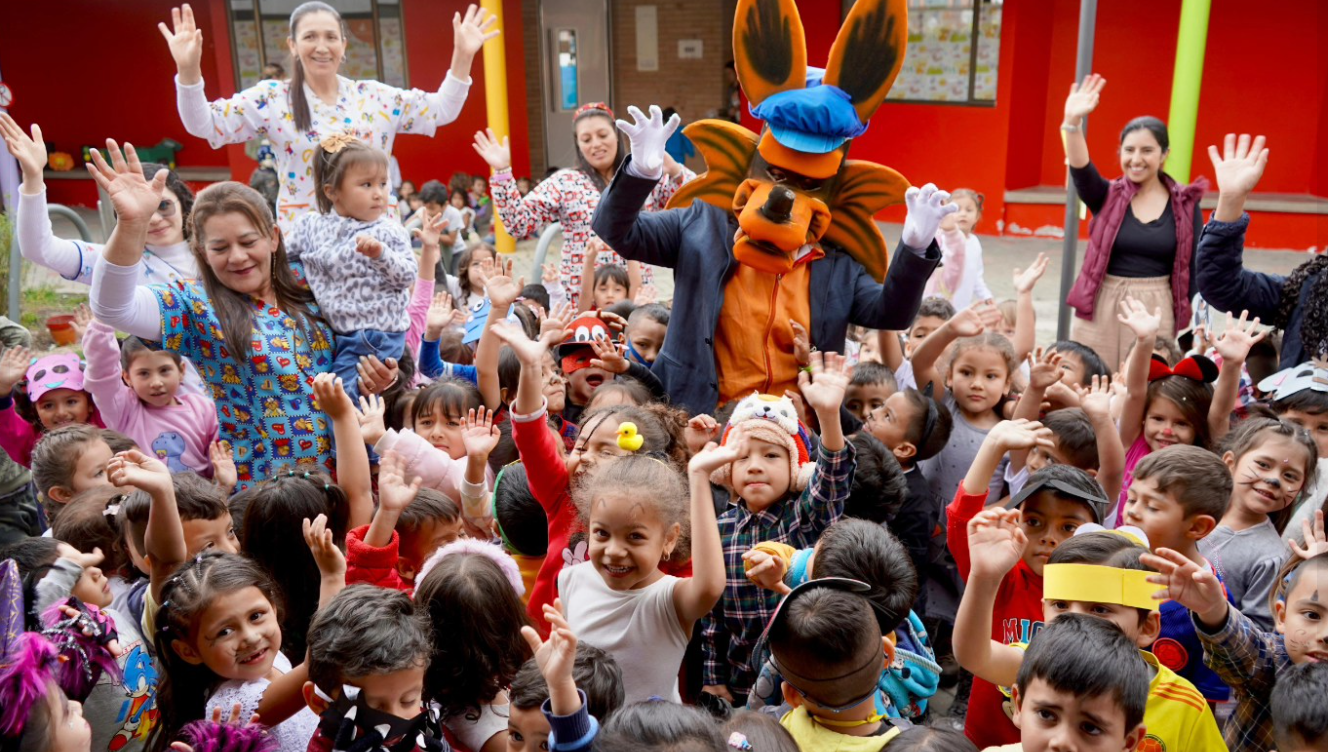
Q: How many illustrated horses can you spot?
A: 0